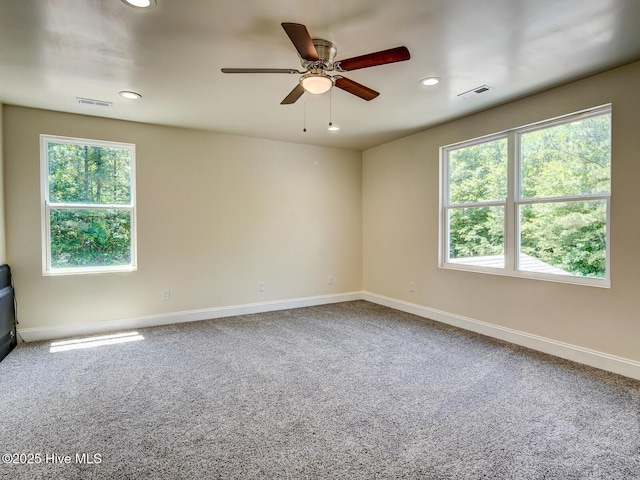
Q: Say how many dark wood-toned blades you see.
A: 5